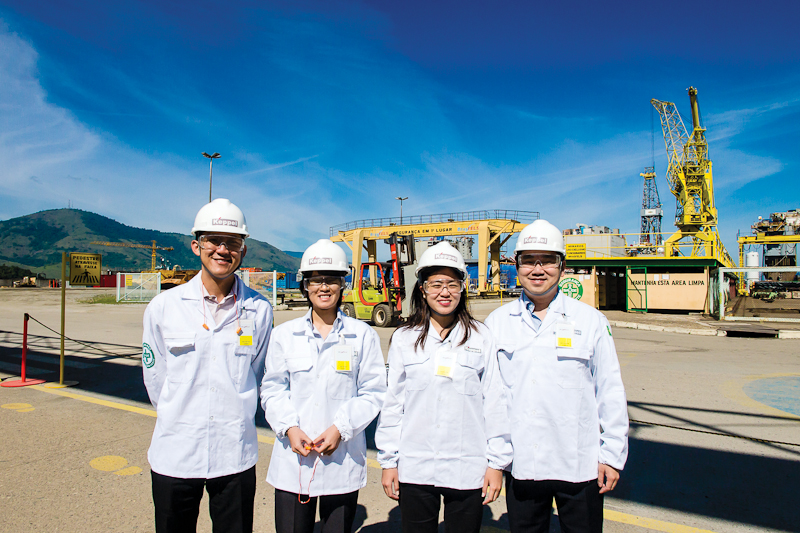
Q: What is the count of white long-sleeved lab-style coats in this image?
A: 4